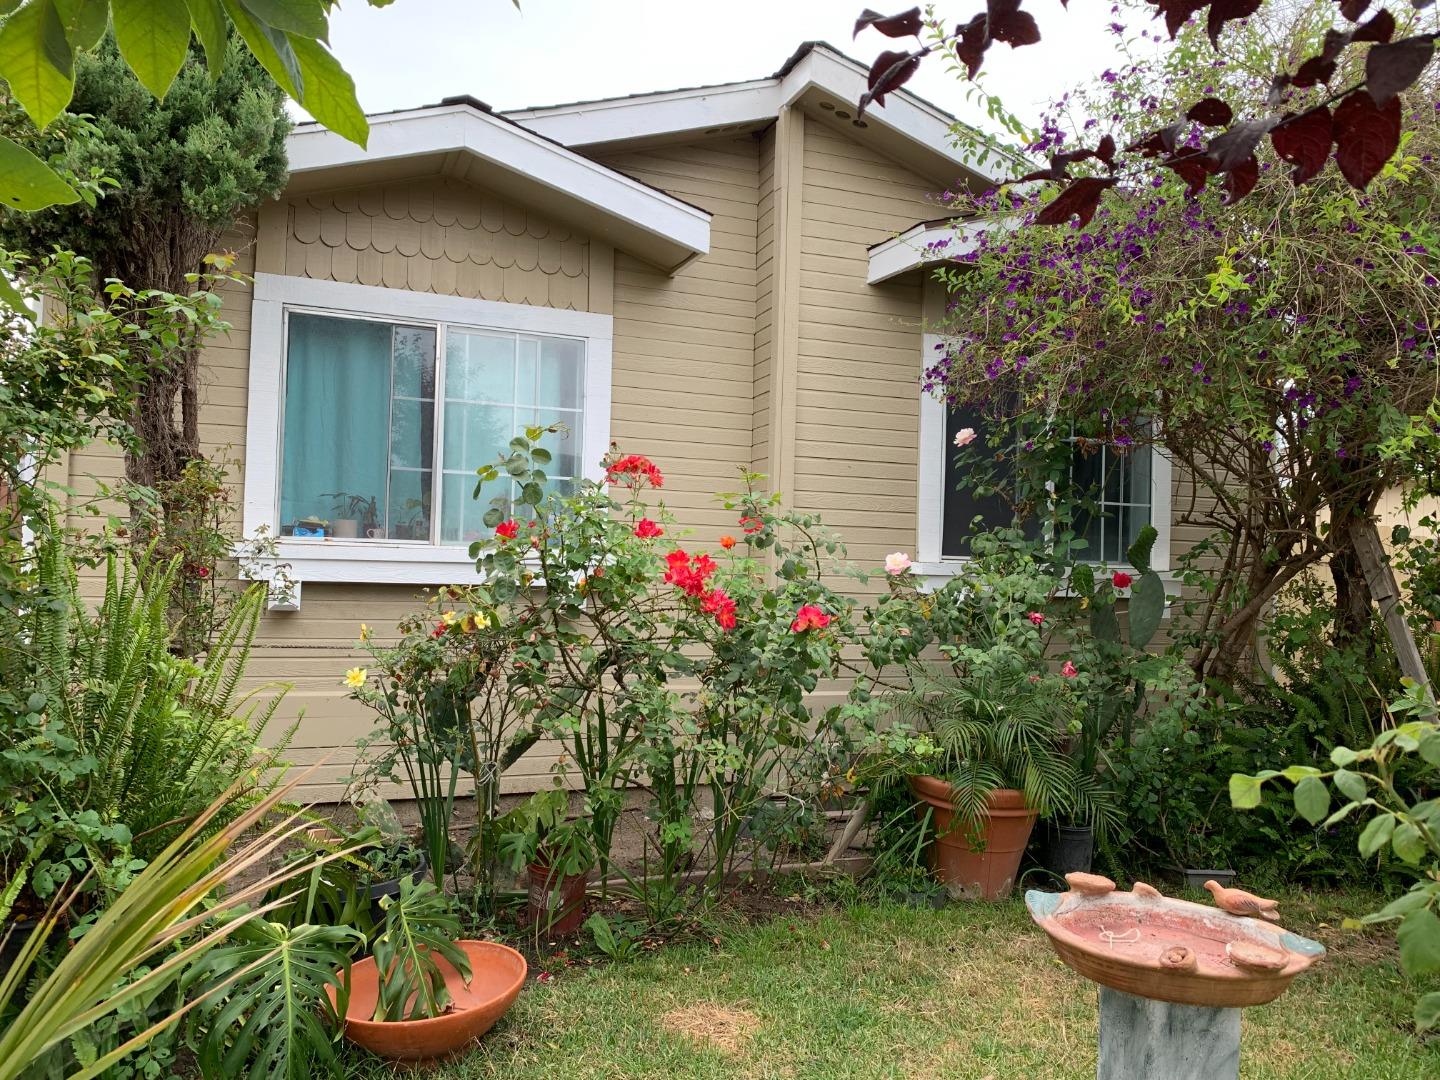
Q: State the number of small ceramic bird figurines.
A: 1